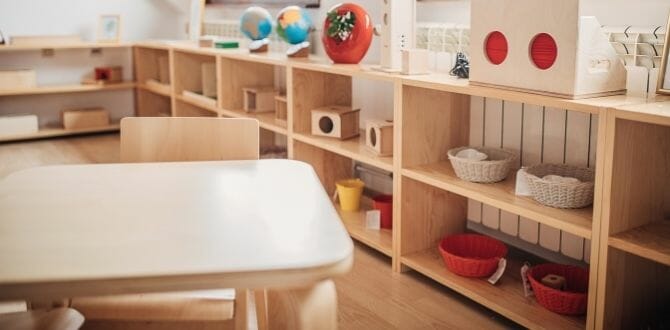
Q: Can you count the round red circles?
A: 2